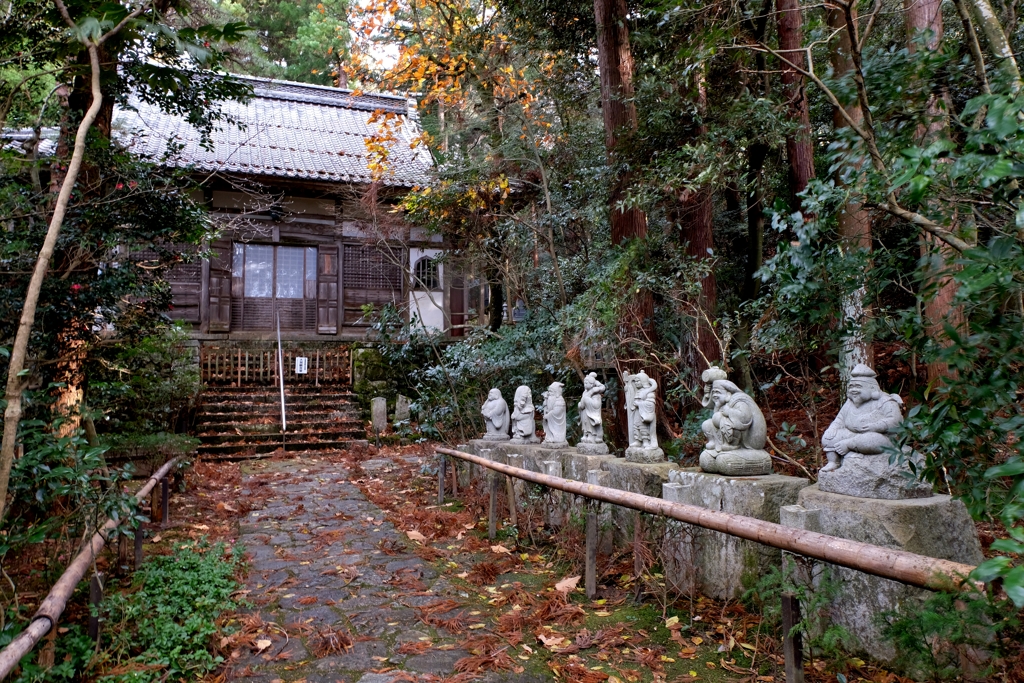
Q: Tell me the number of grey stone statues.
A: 7